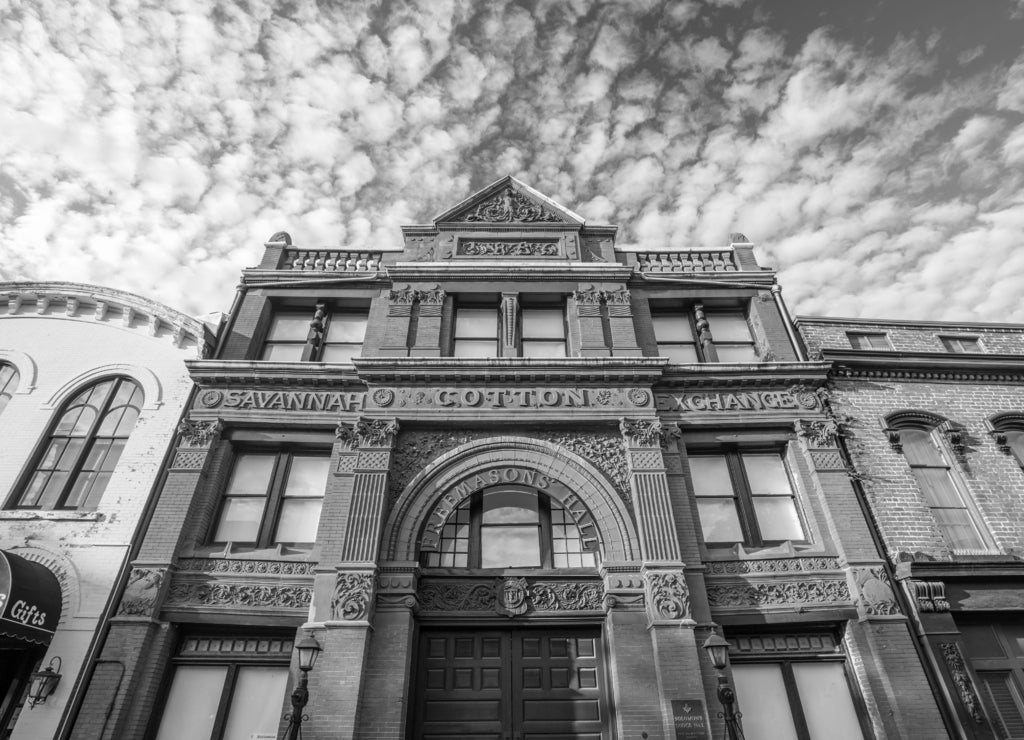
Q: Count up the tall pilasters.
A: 4